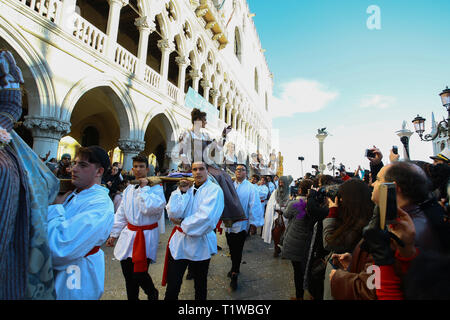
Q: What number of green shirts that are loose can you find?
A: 0